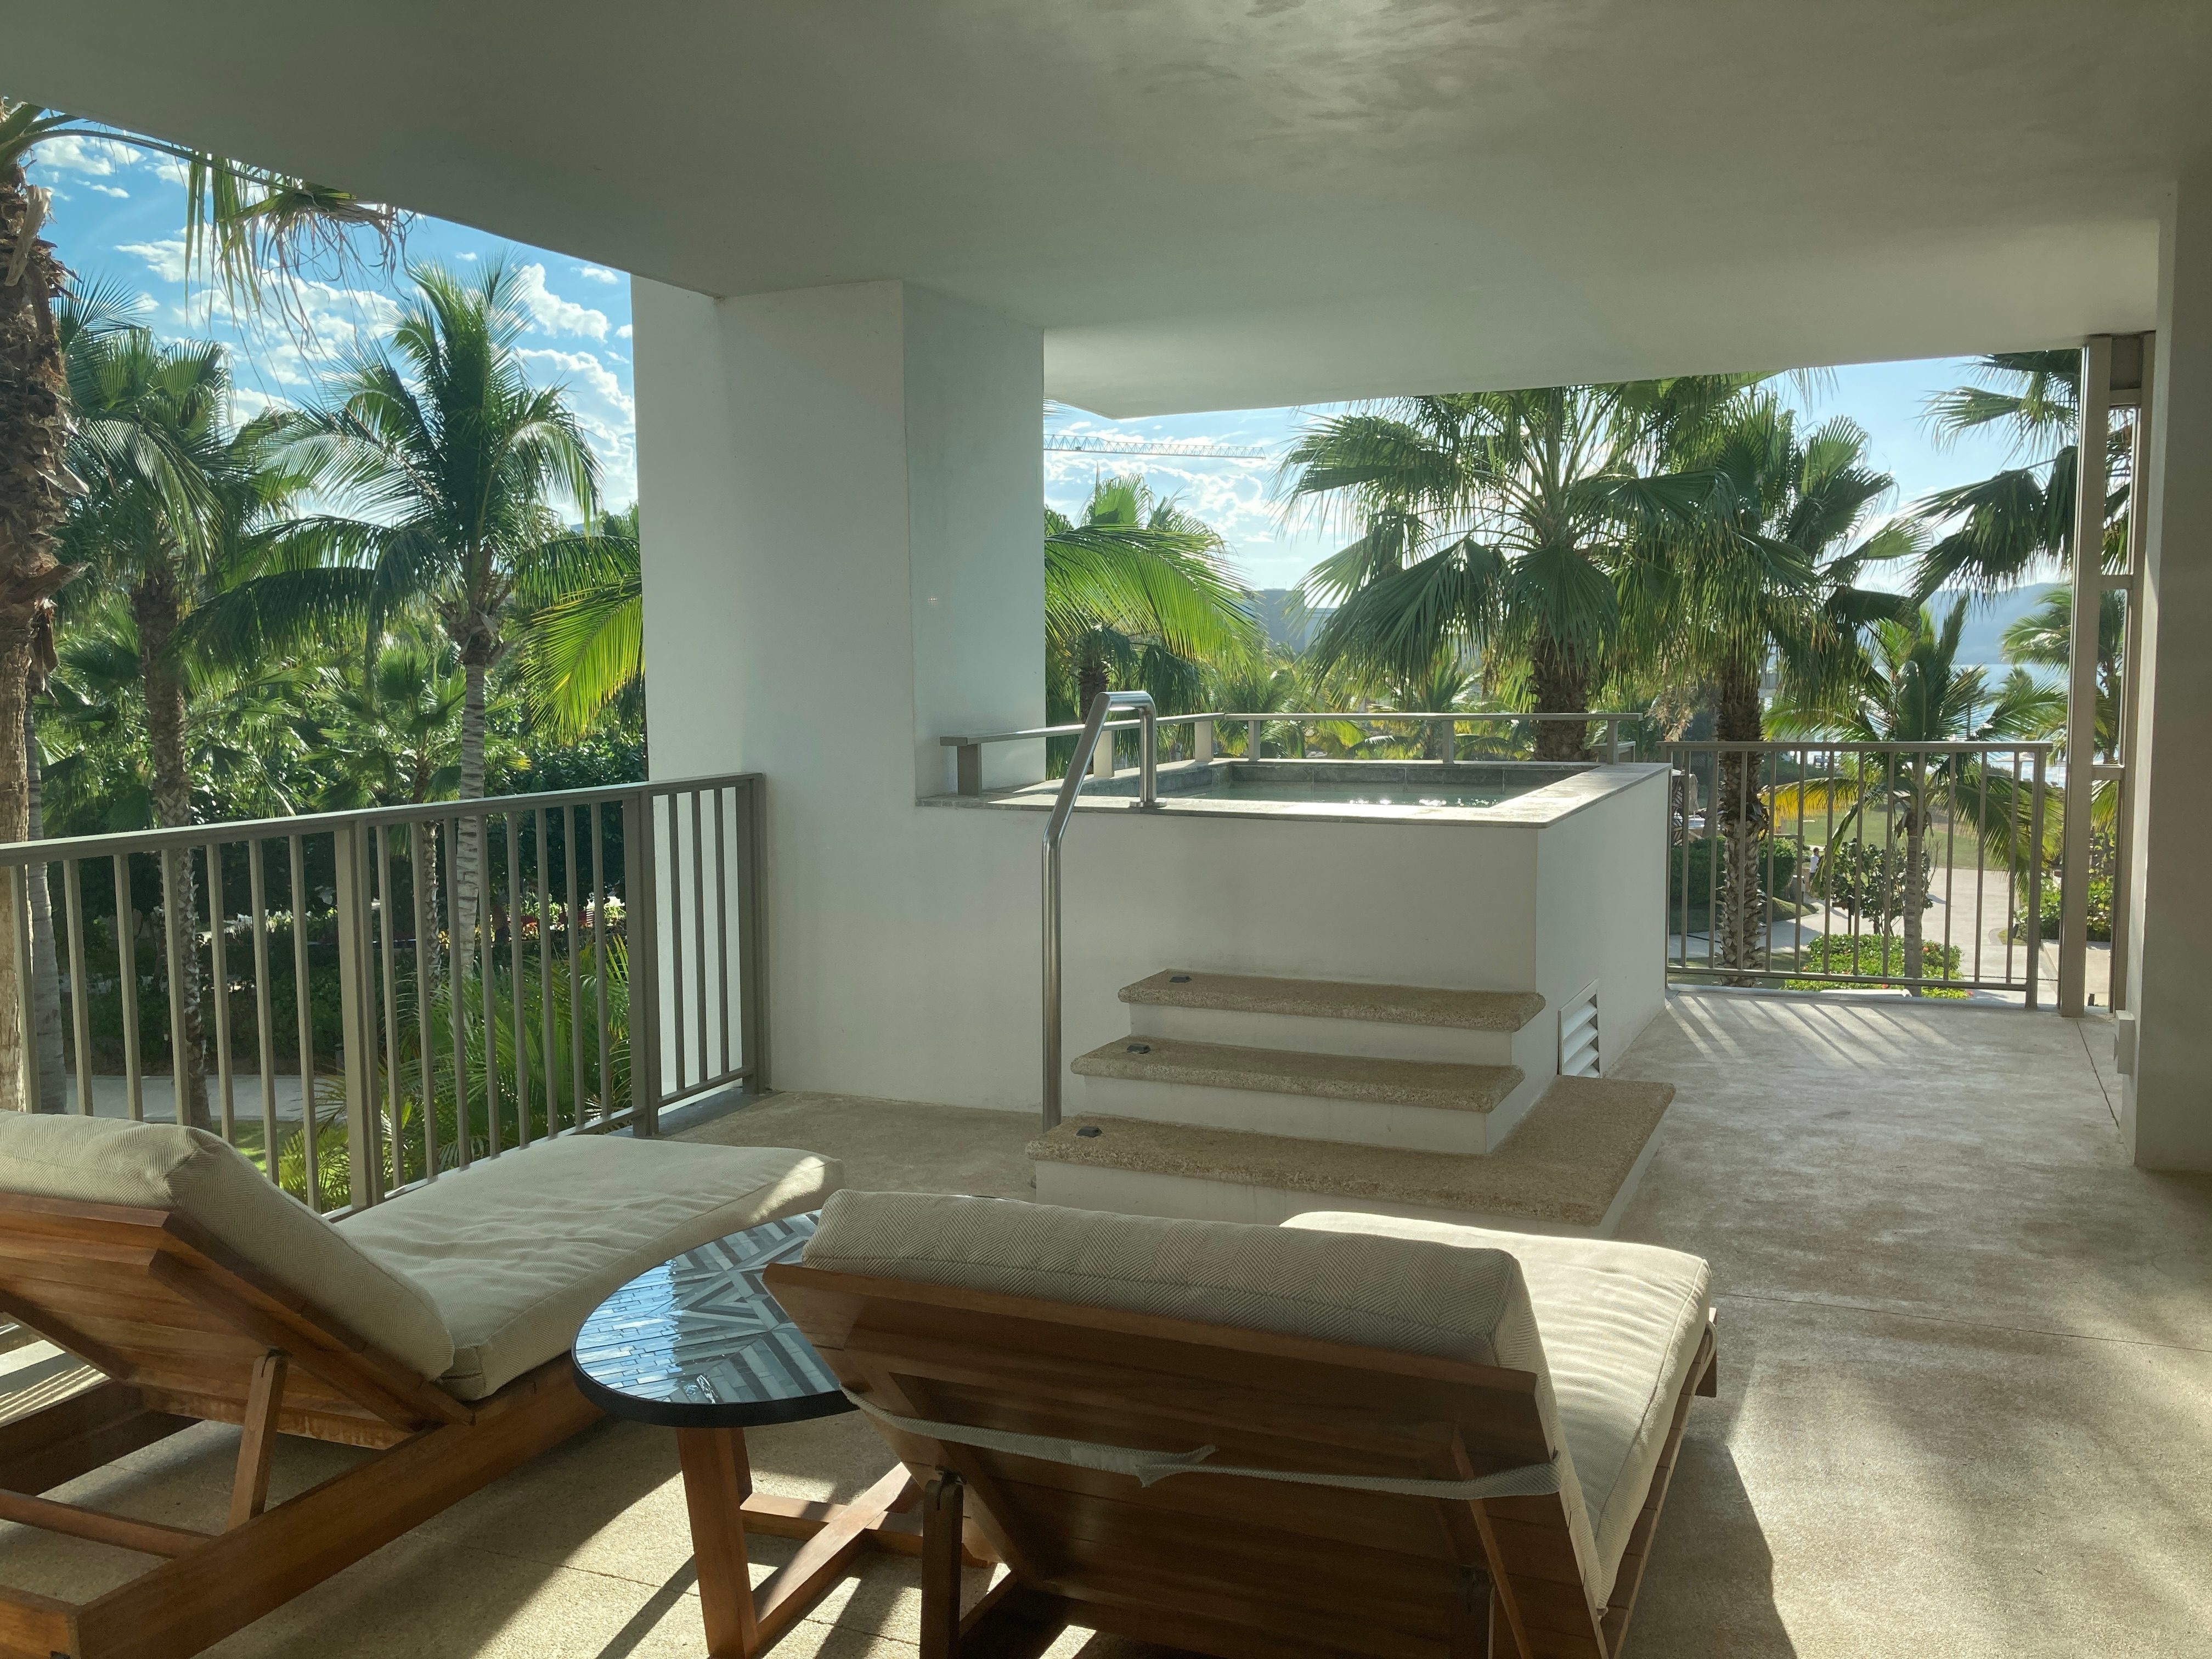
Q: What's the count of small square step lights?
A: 3